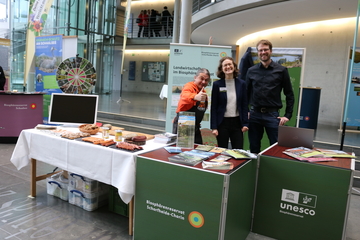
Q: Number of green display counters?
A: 2